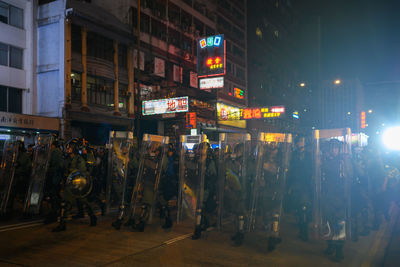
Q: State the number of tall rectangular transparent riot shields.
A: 8